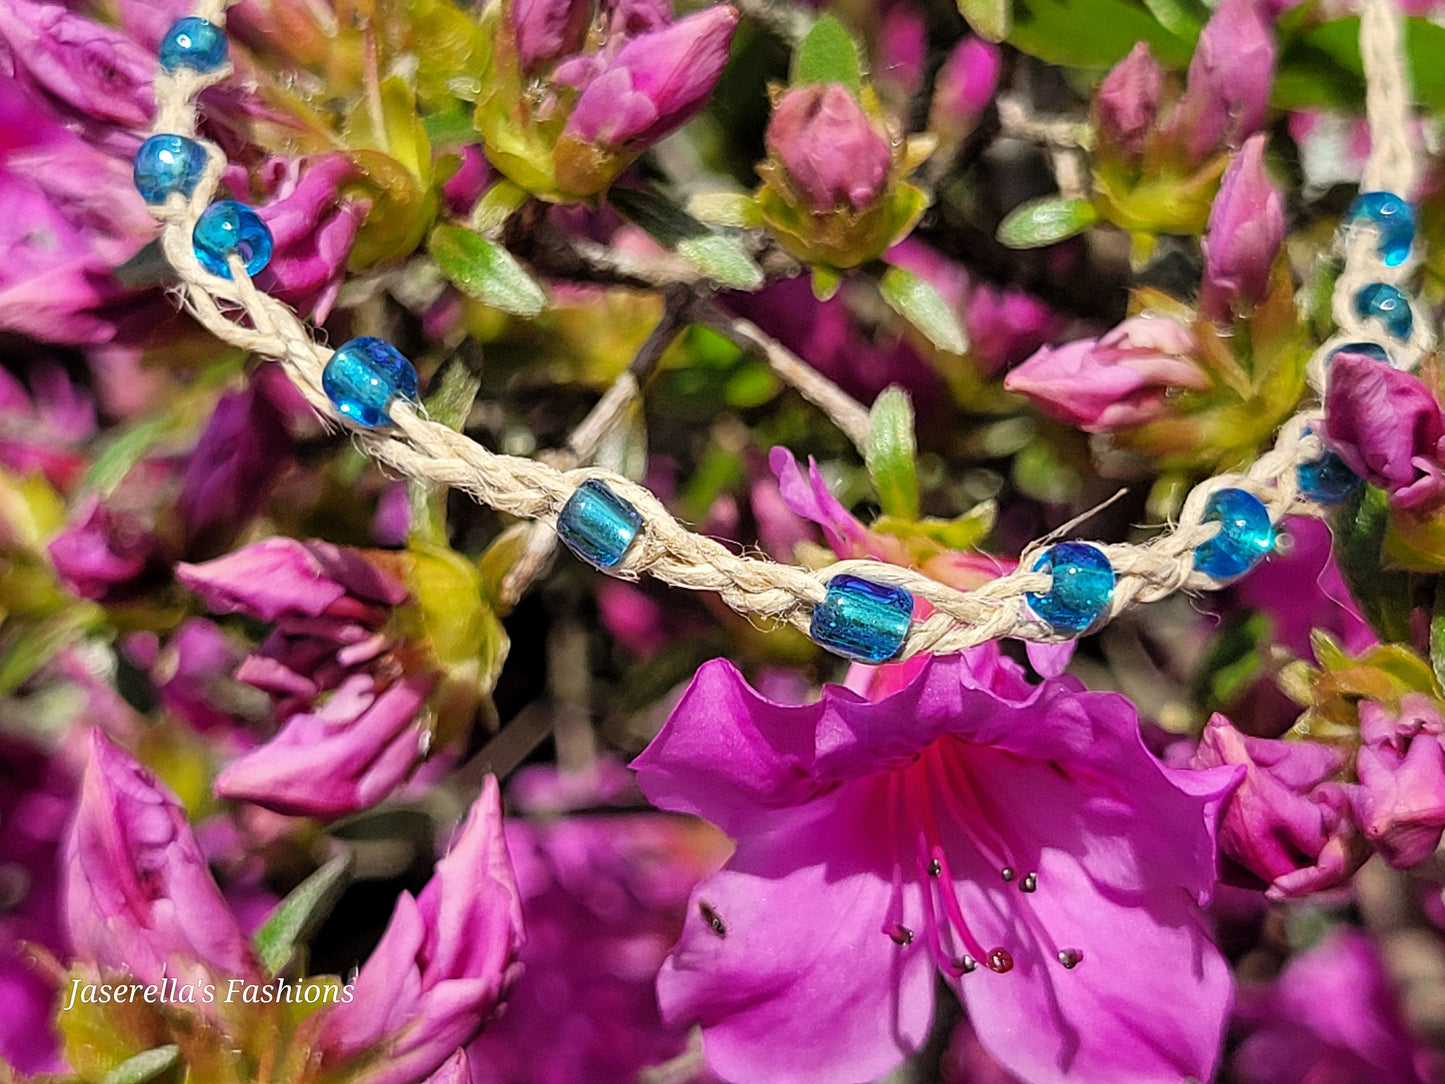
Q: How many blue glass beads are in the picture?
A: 12